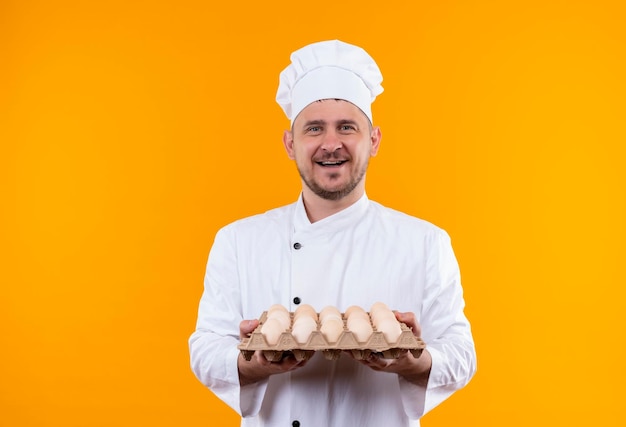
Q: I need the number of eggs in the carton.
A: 15